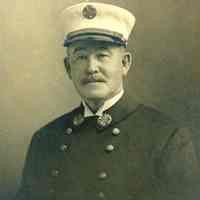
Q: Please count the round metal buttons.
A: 8